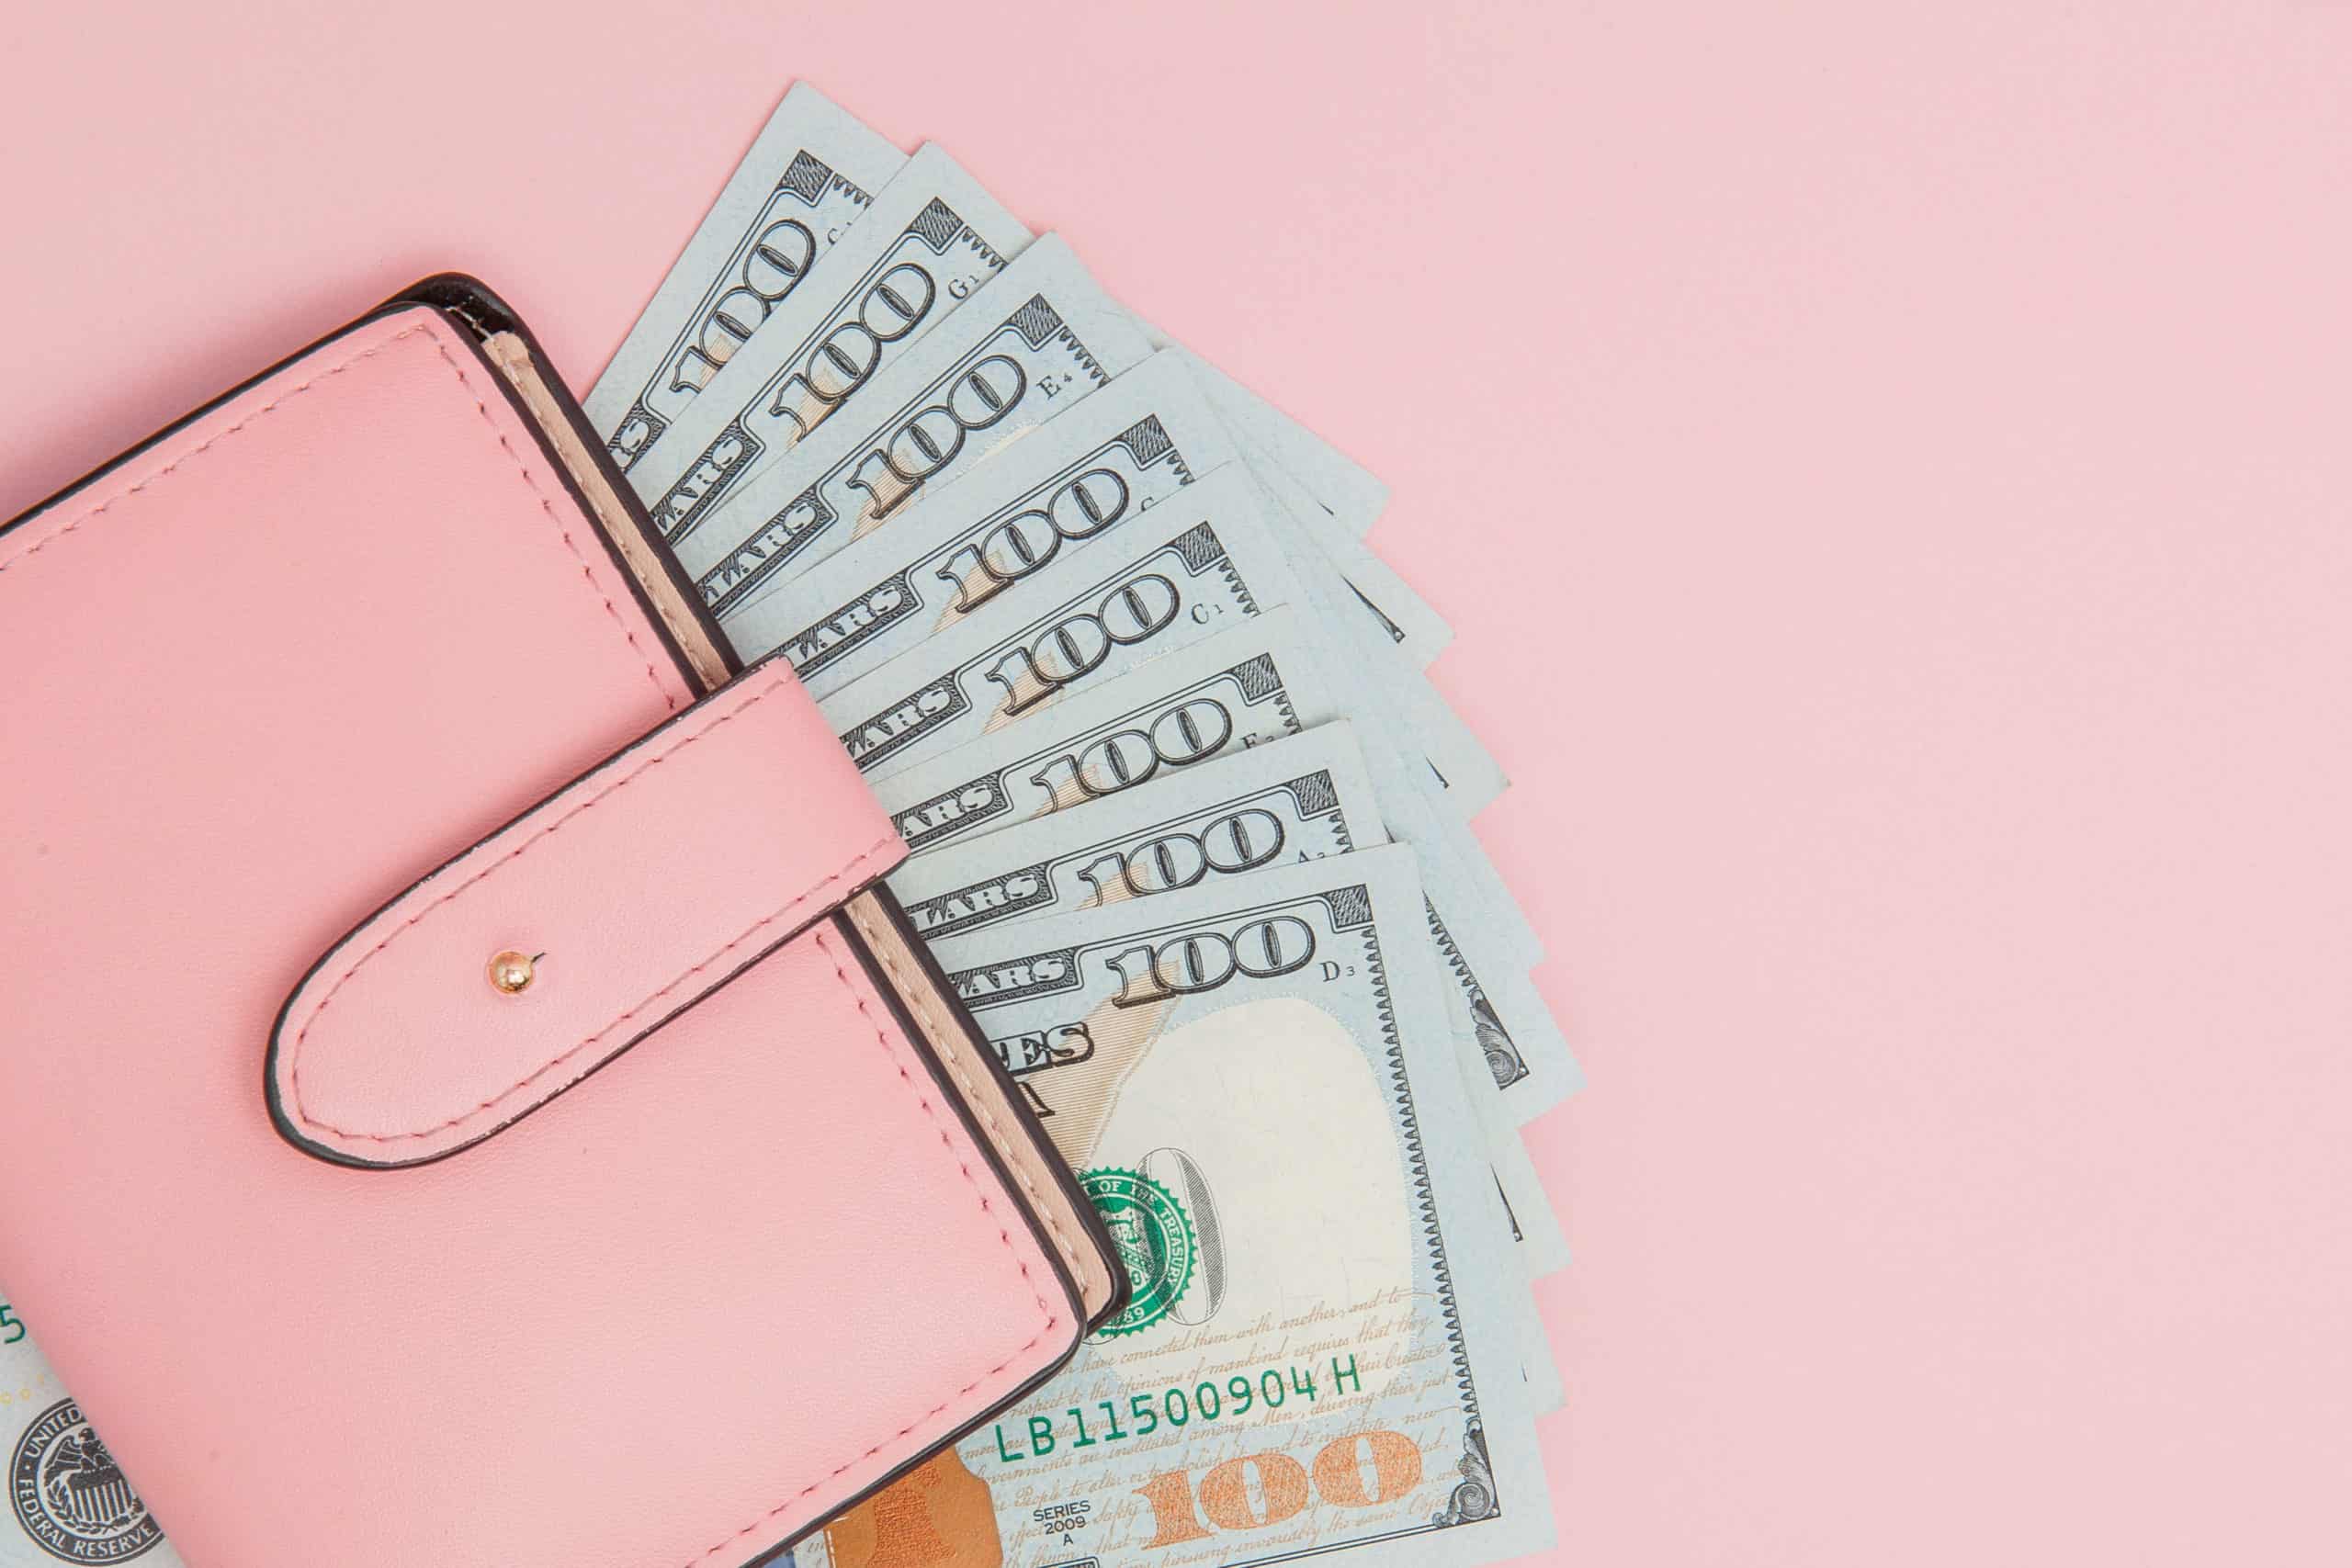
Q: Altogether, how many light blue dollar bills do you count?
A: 8